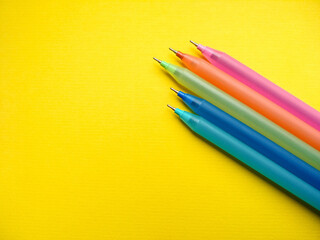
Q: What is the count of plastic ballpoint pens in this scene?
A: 5